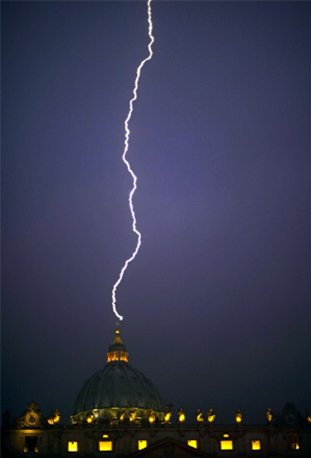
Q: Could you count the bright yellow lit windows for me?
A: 6